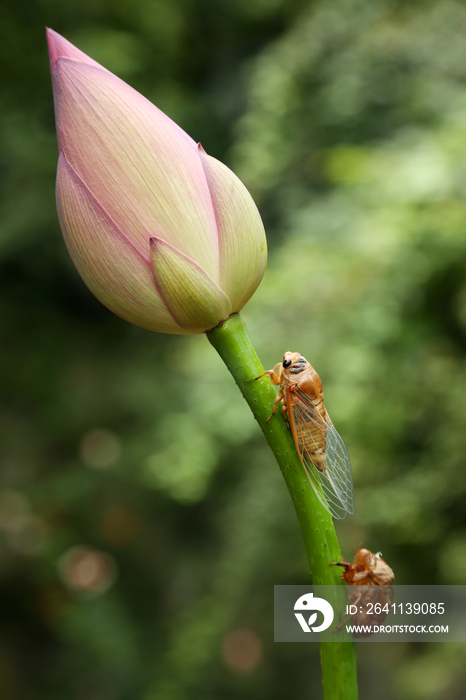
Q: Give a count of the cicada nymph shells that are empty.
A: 1